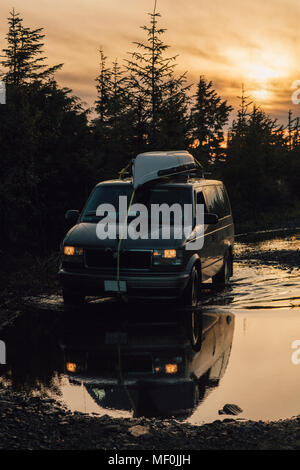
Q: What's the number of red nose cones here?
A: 0